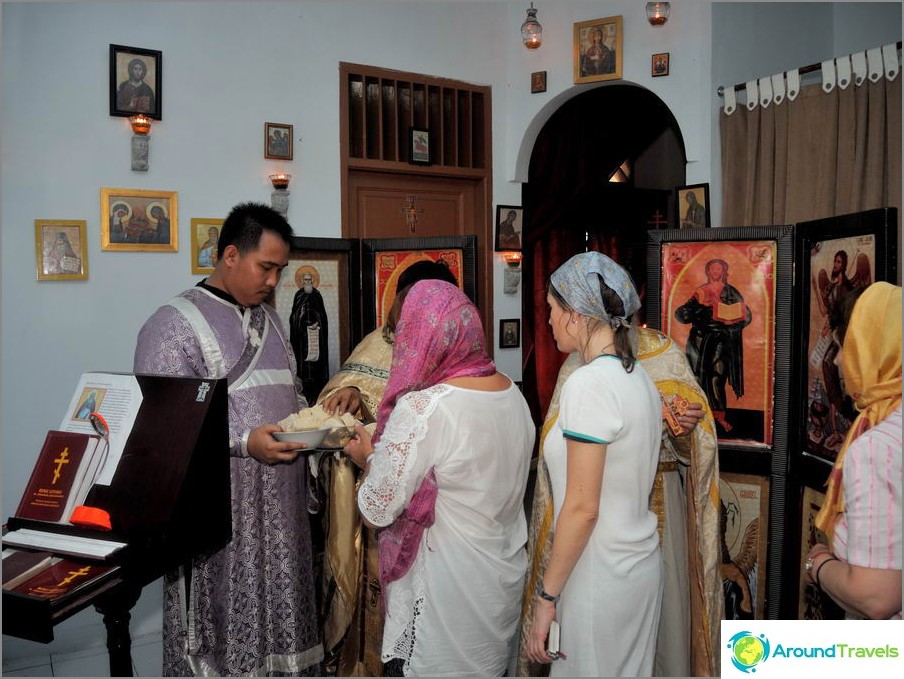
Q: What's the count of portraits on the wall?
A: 12